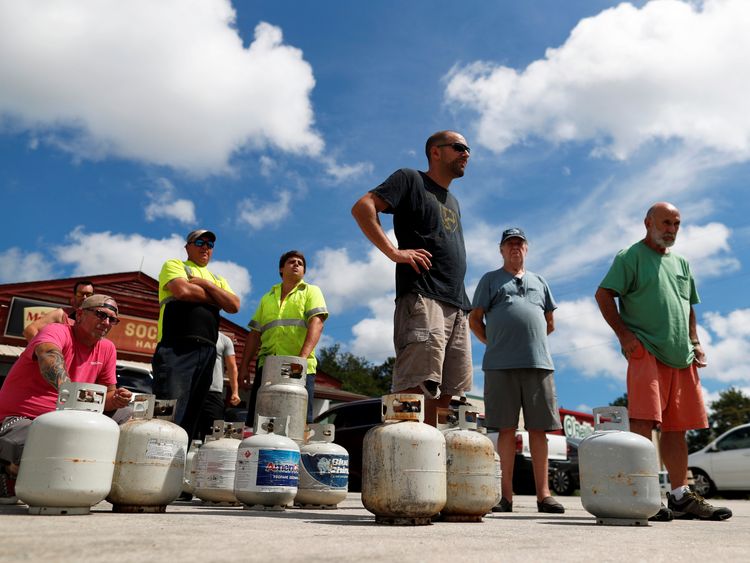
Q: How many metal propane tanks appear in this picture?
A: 11